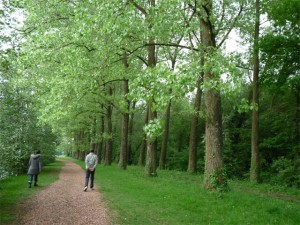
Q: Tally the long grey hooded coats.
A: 1